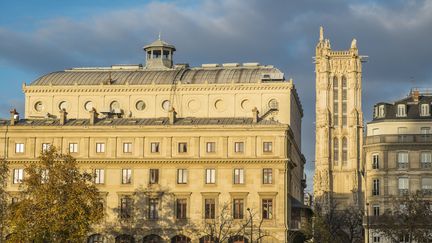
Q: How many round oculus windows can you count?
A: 10